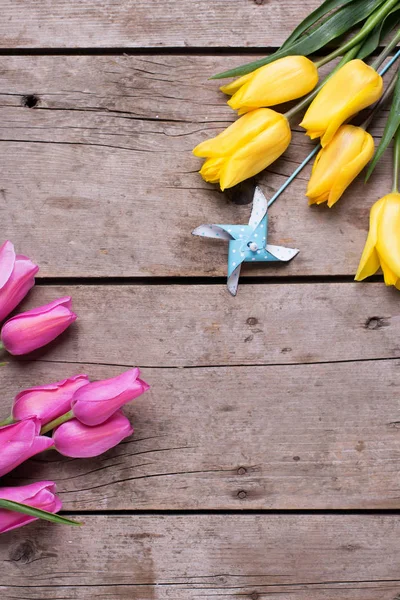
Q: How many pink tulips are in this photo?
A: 7